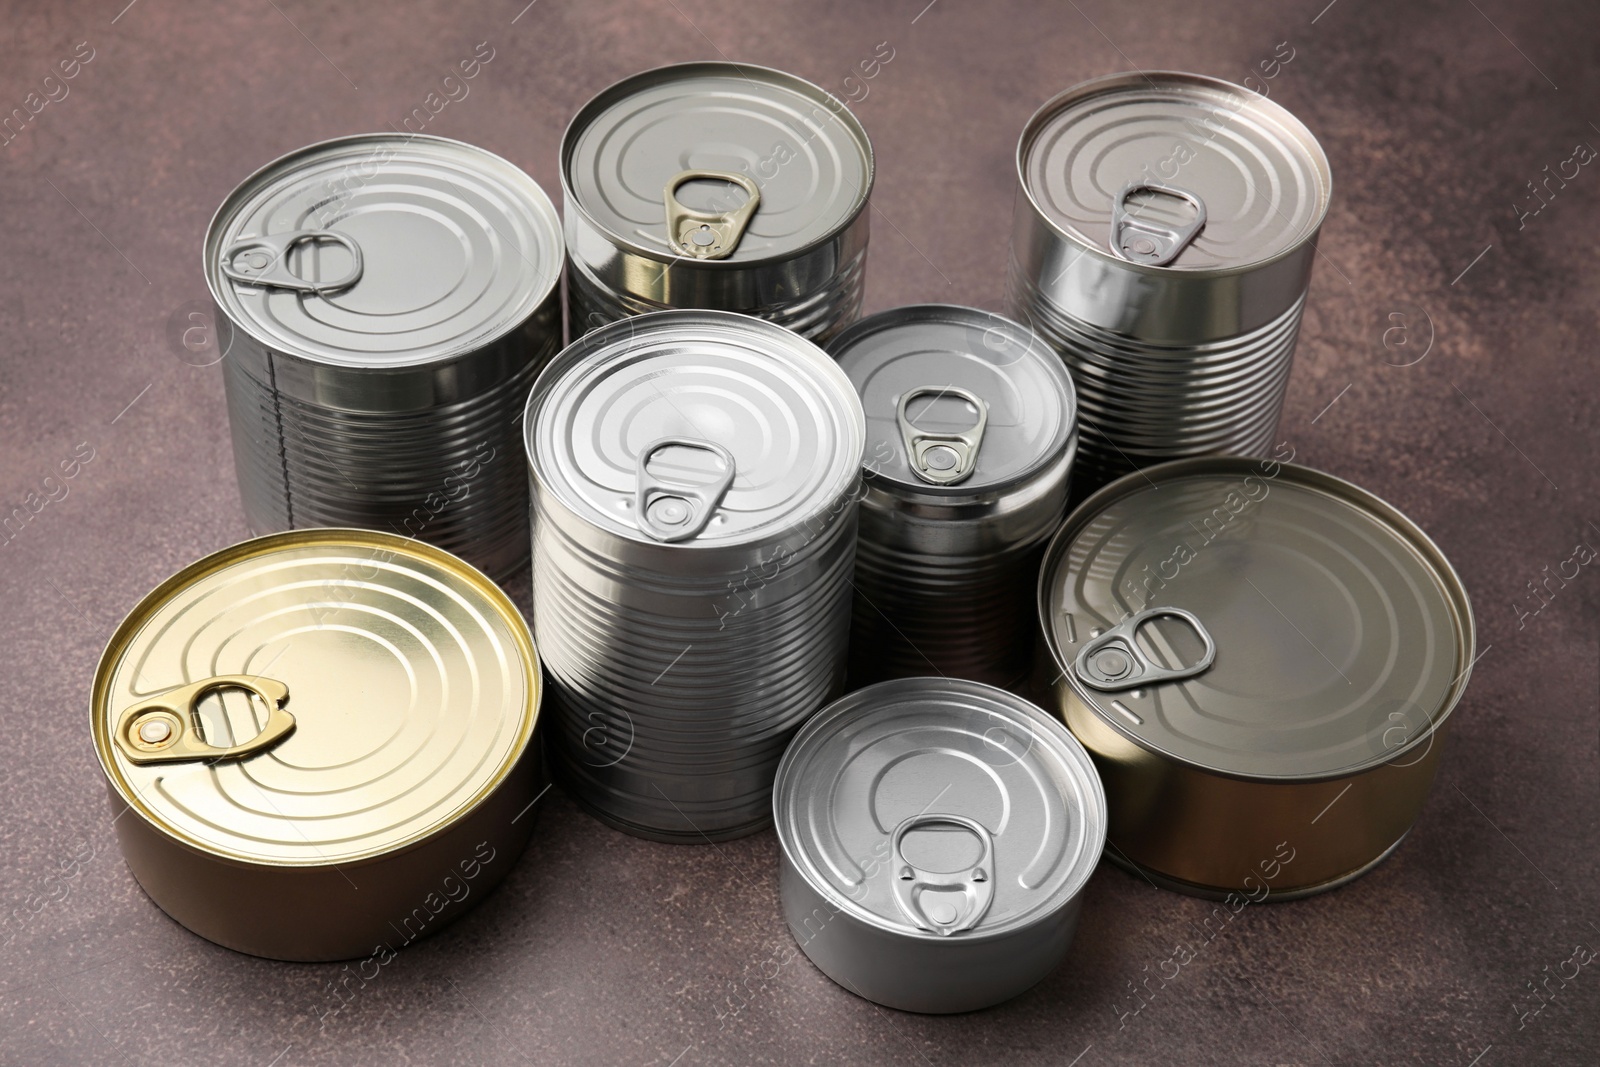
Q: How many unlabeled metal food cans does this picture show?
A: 8